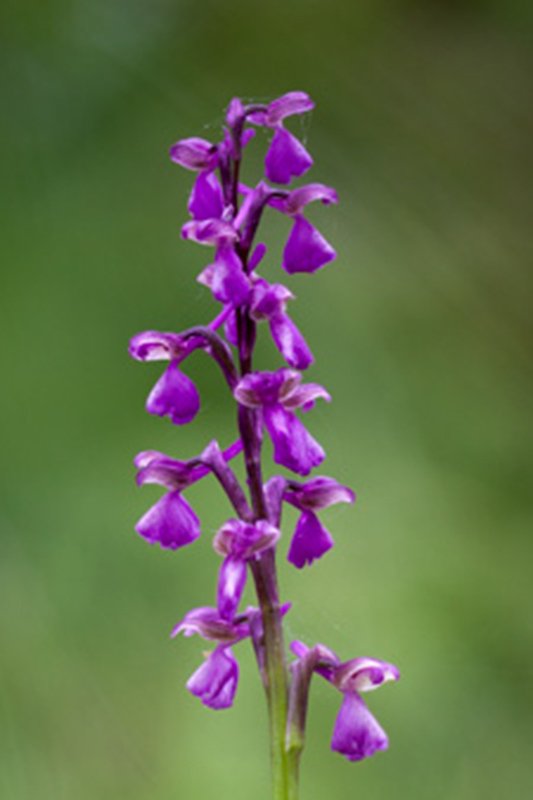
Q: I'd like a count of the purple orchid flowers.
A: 12